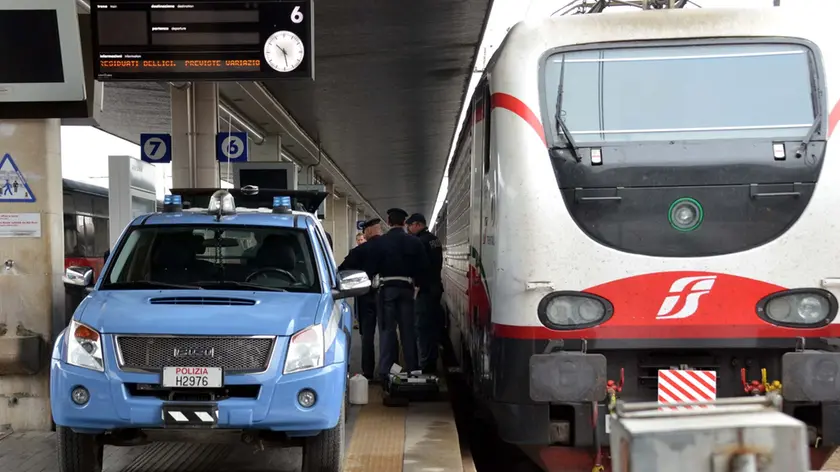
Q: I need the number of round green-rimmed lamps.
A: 1